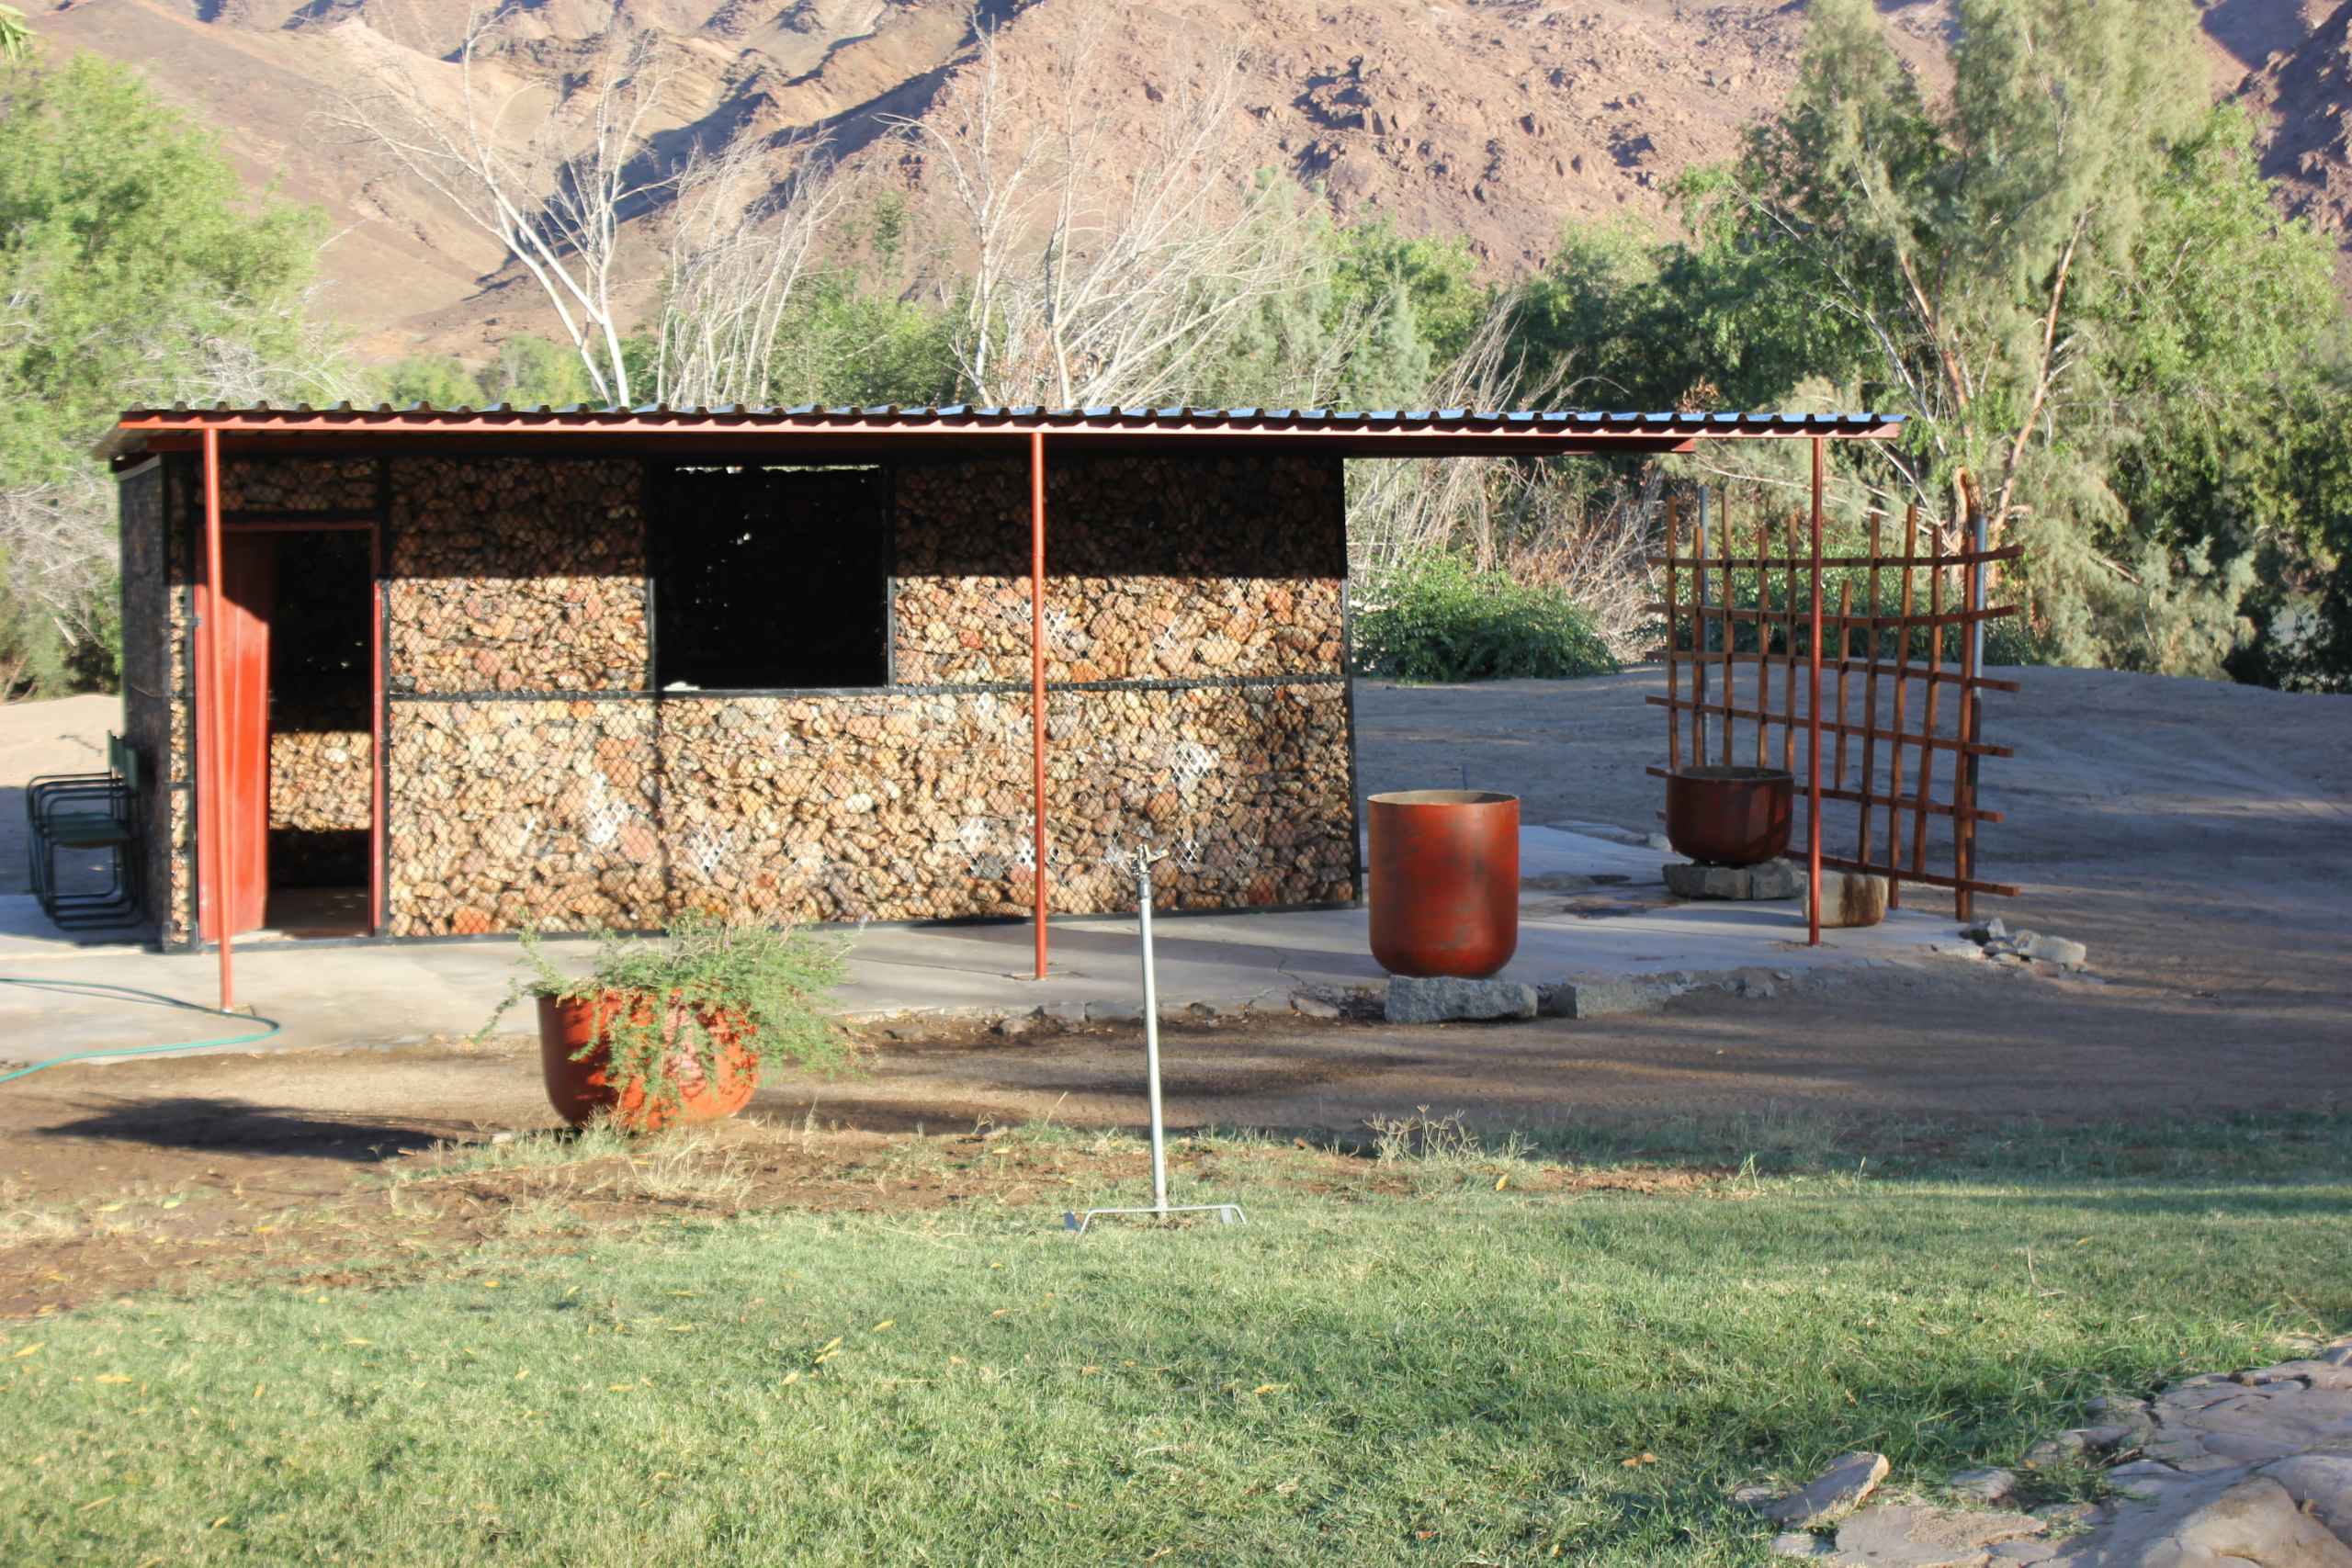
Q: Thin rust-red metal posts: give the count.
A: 3